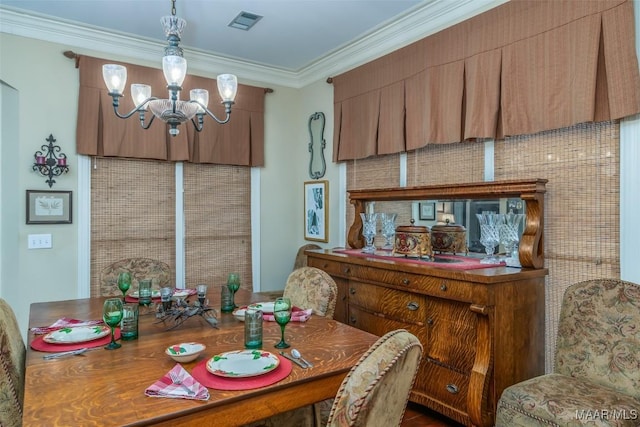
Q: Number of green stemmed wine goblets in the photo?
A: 4